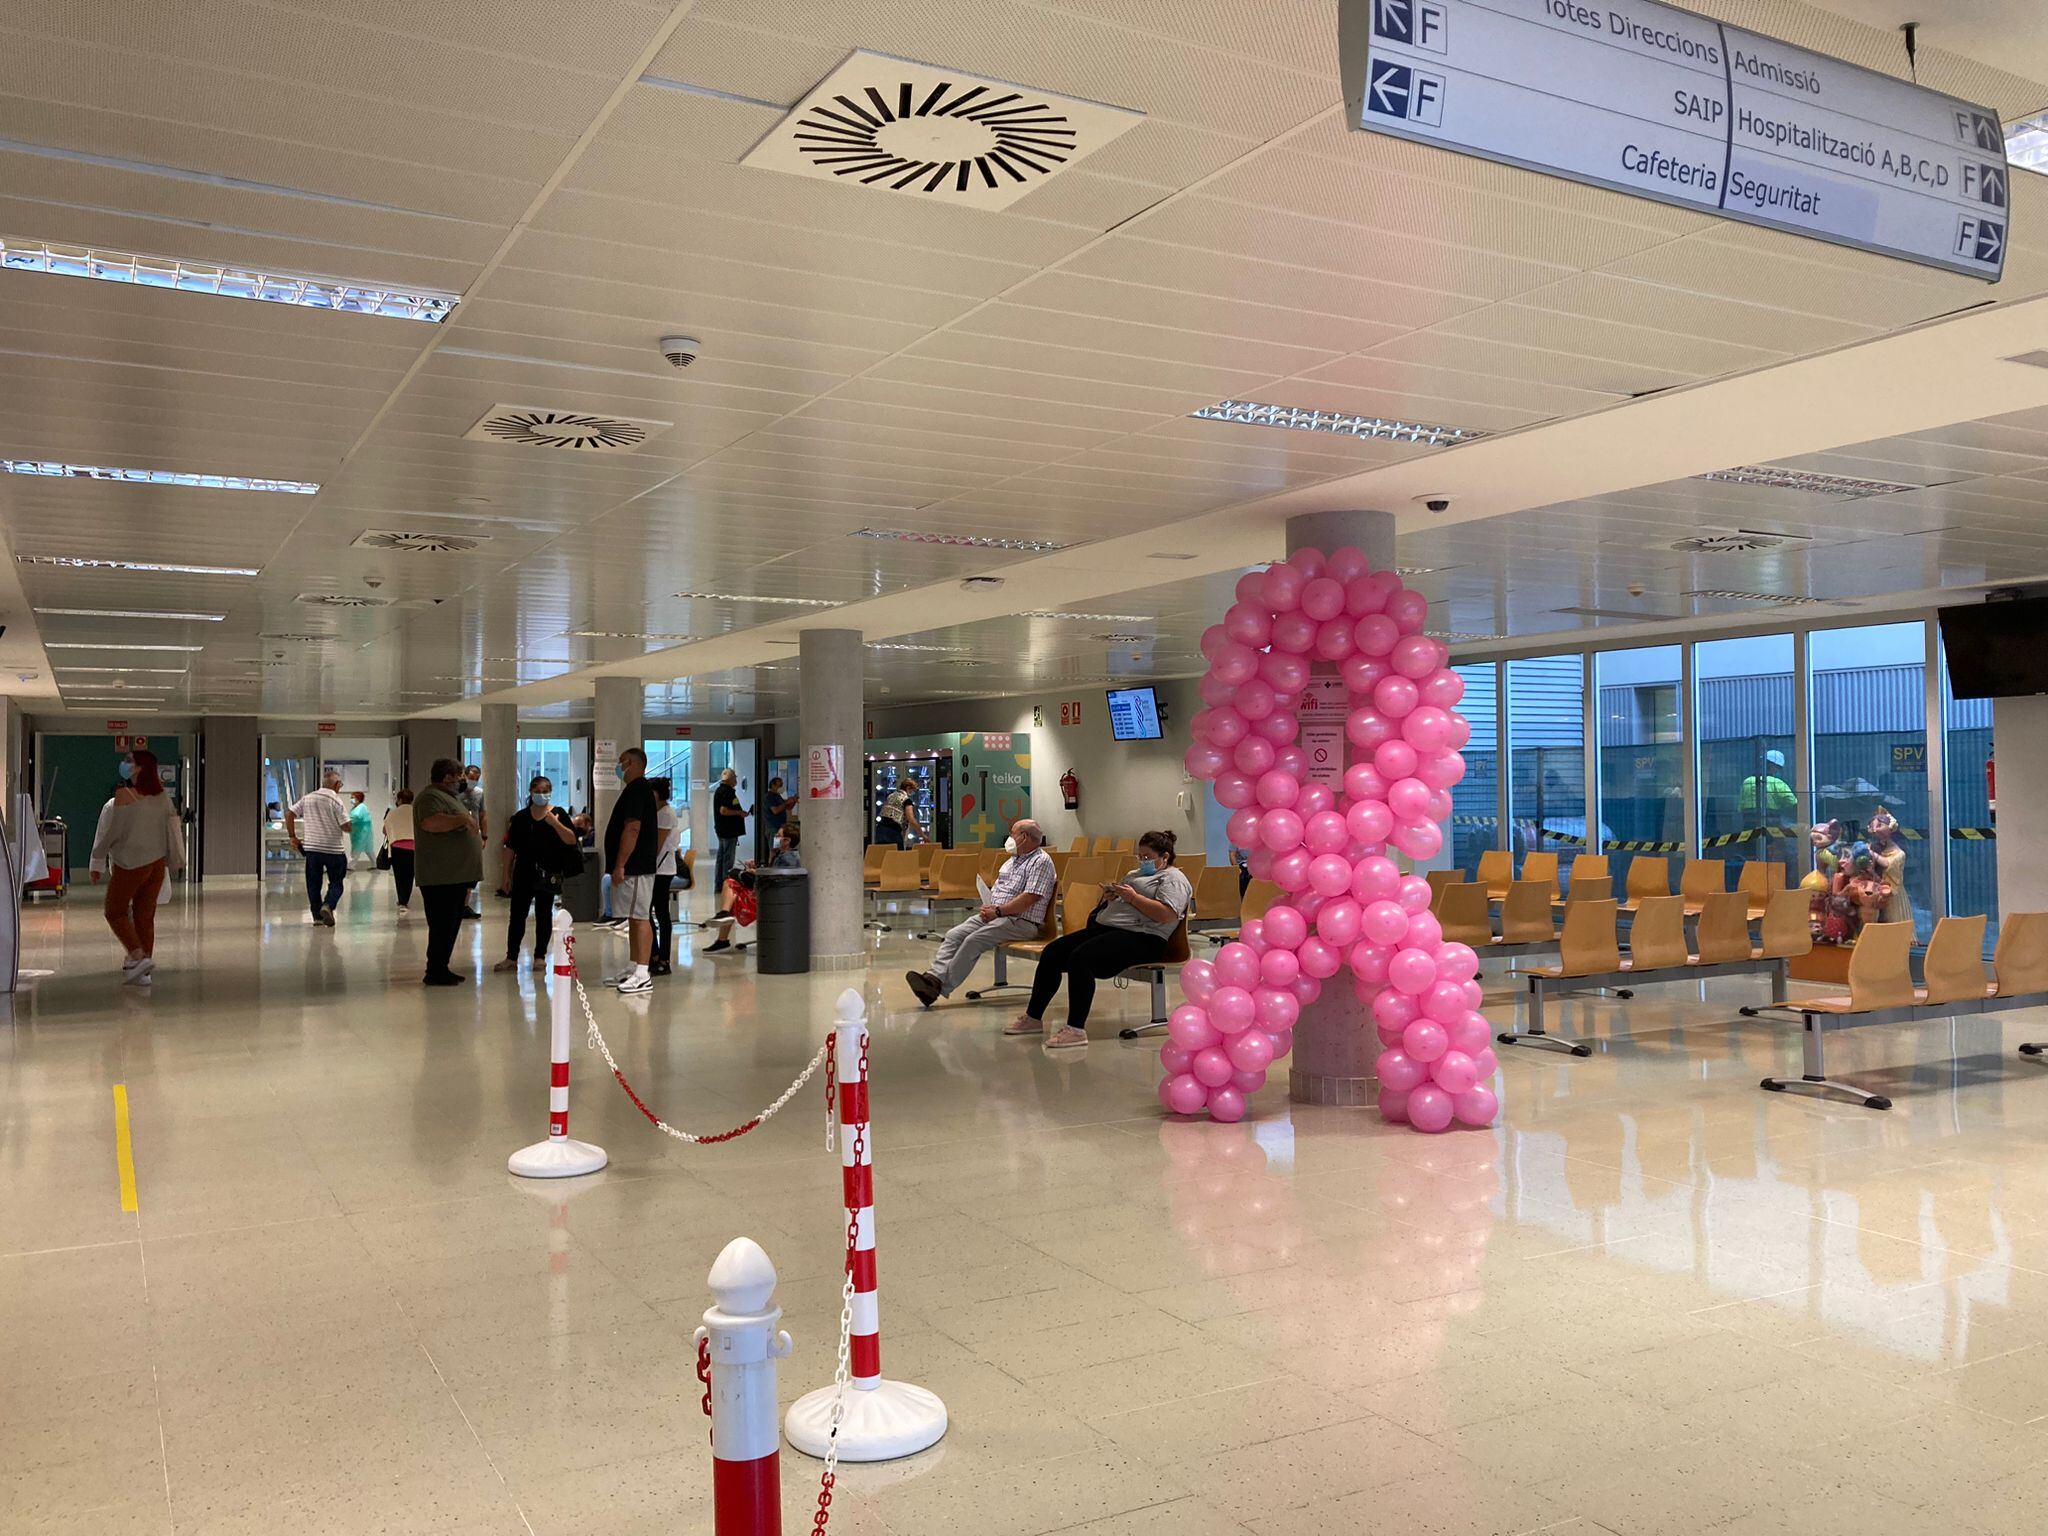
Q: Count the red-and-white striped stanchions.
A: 3